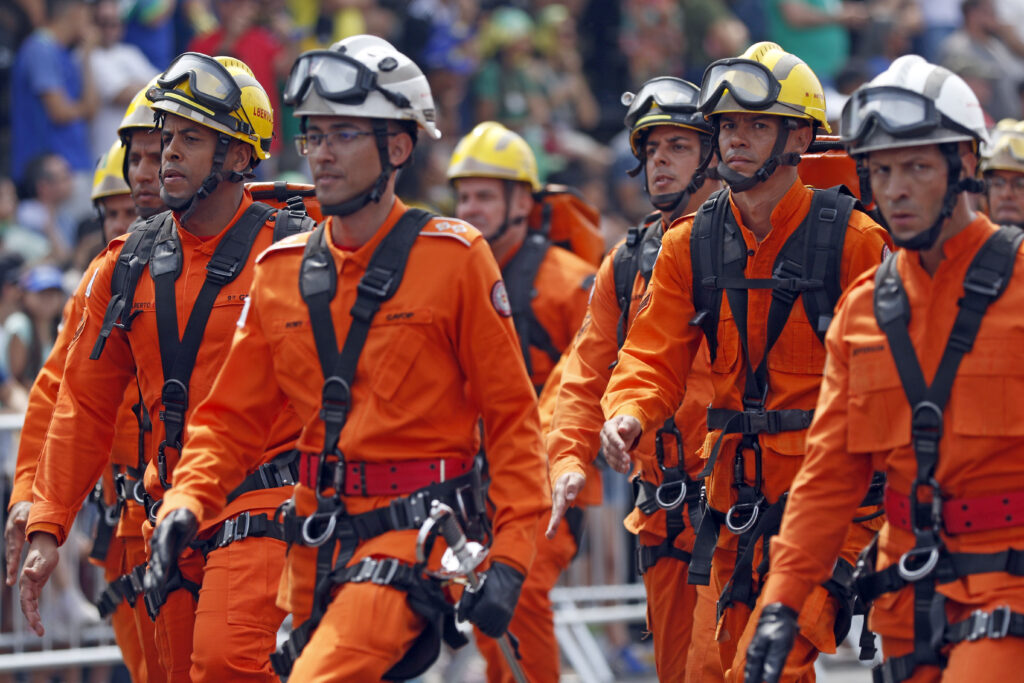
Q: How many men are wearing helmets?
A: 9